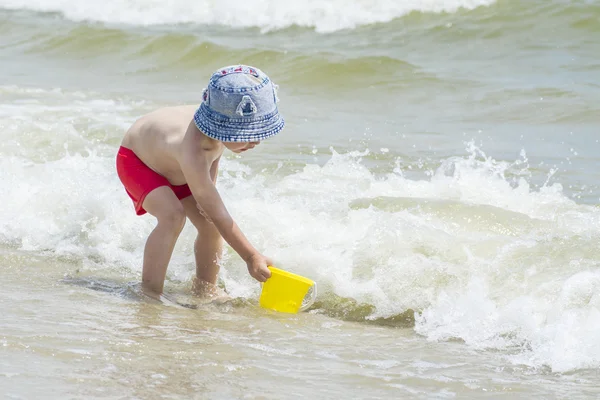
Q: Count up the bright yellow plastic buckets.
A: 1